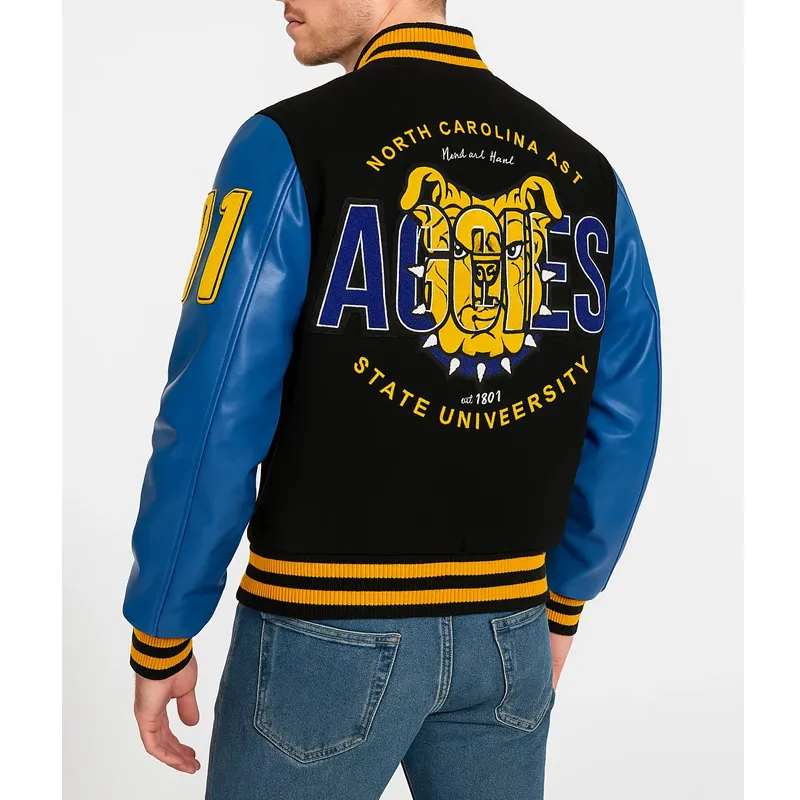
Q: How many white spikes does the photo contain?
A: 9